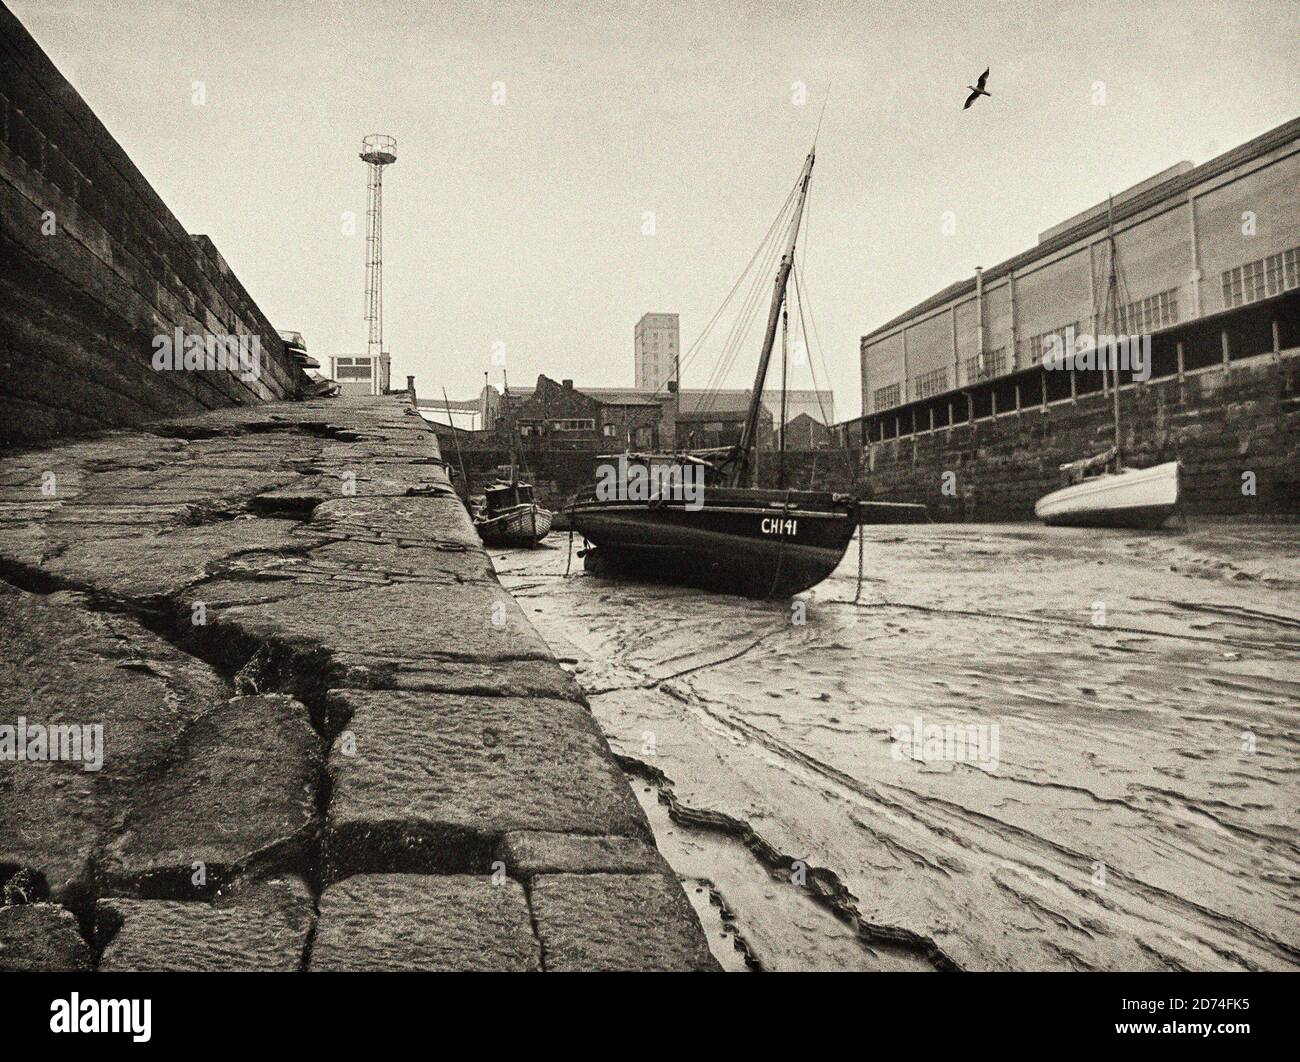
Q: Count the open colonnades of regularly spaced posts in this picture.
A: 1